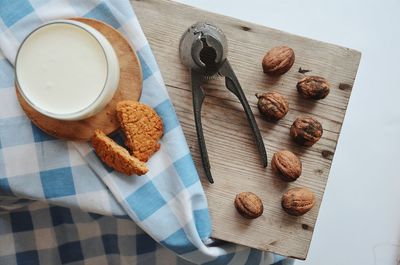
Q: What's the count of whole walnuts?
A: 7